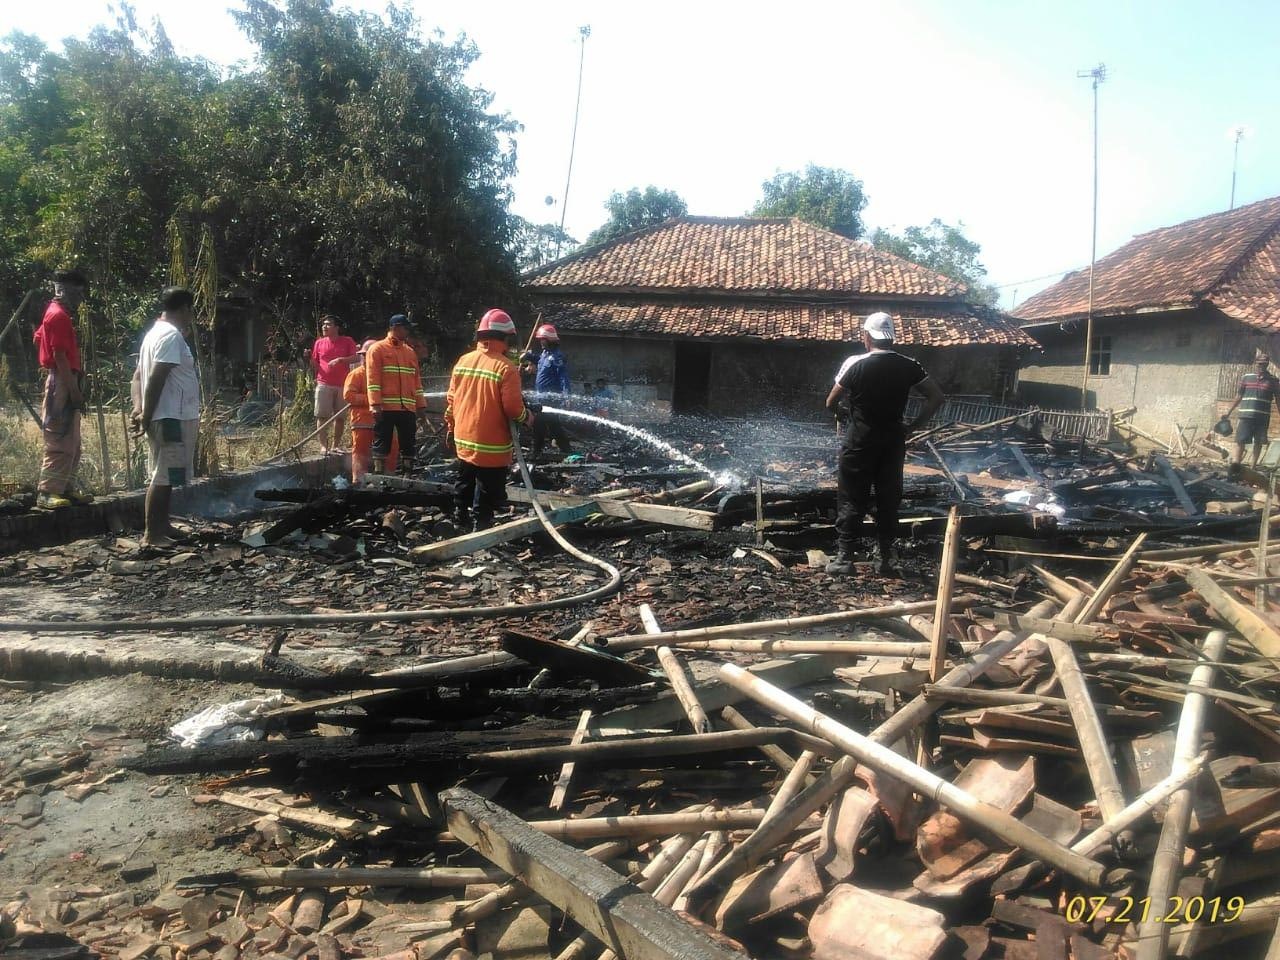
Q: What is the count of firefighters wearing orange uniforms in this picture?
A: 3